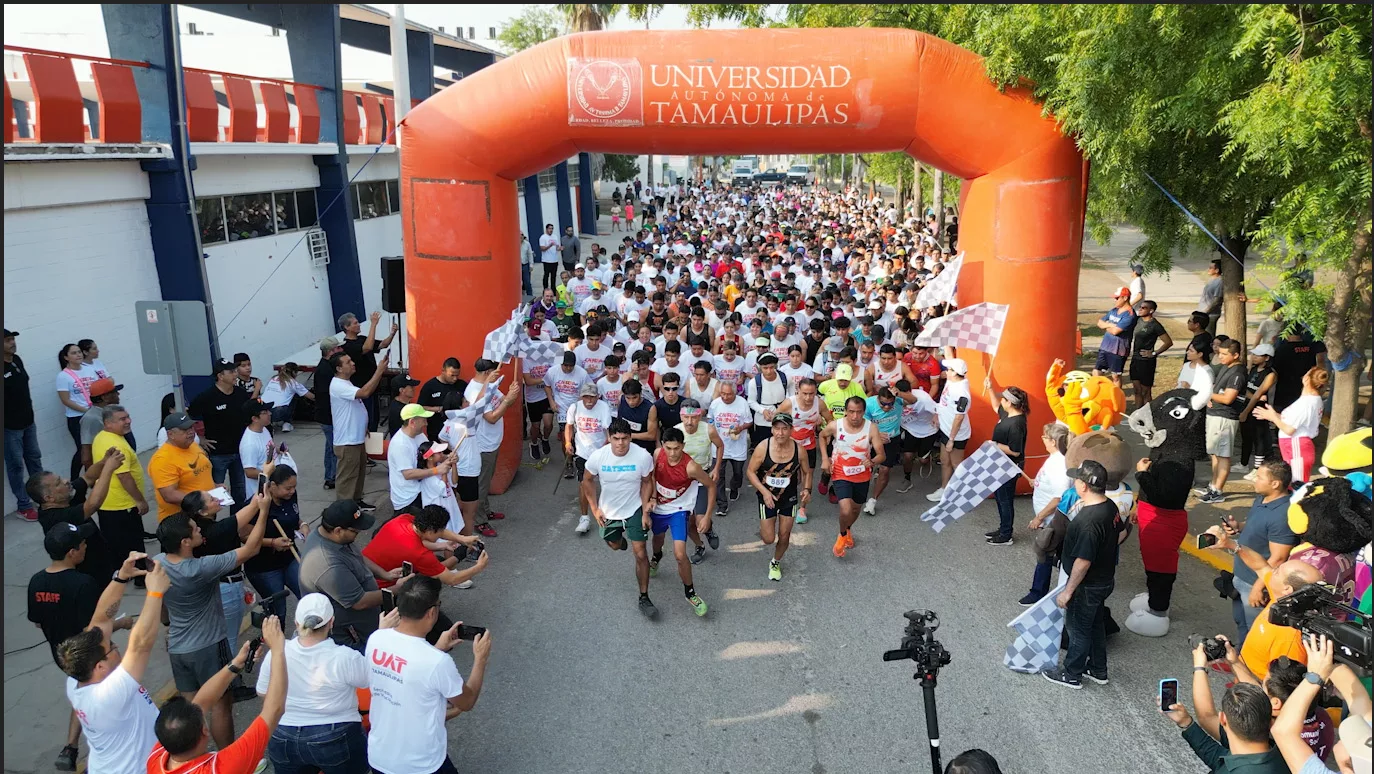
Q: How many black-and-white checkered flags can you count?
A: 7